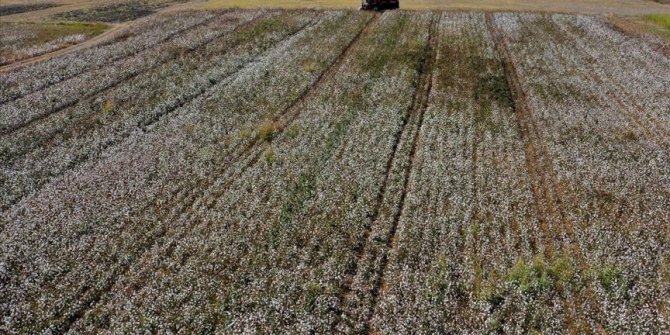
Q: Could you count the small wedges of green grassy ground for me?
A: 2